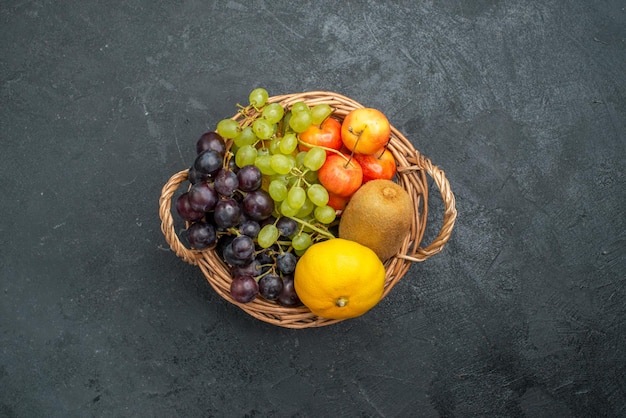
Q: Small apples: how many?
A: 5